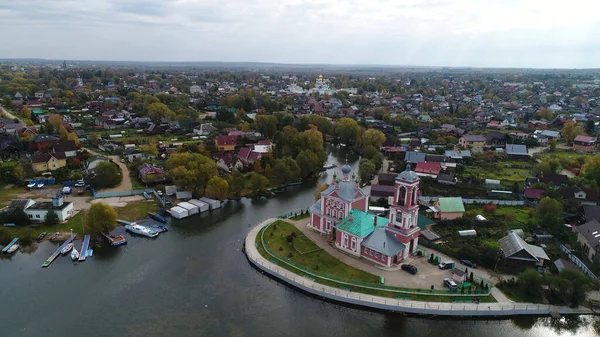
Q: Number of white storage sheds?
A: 4